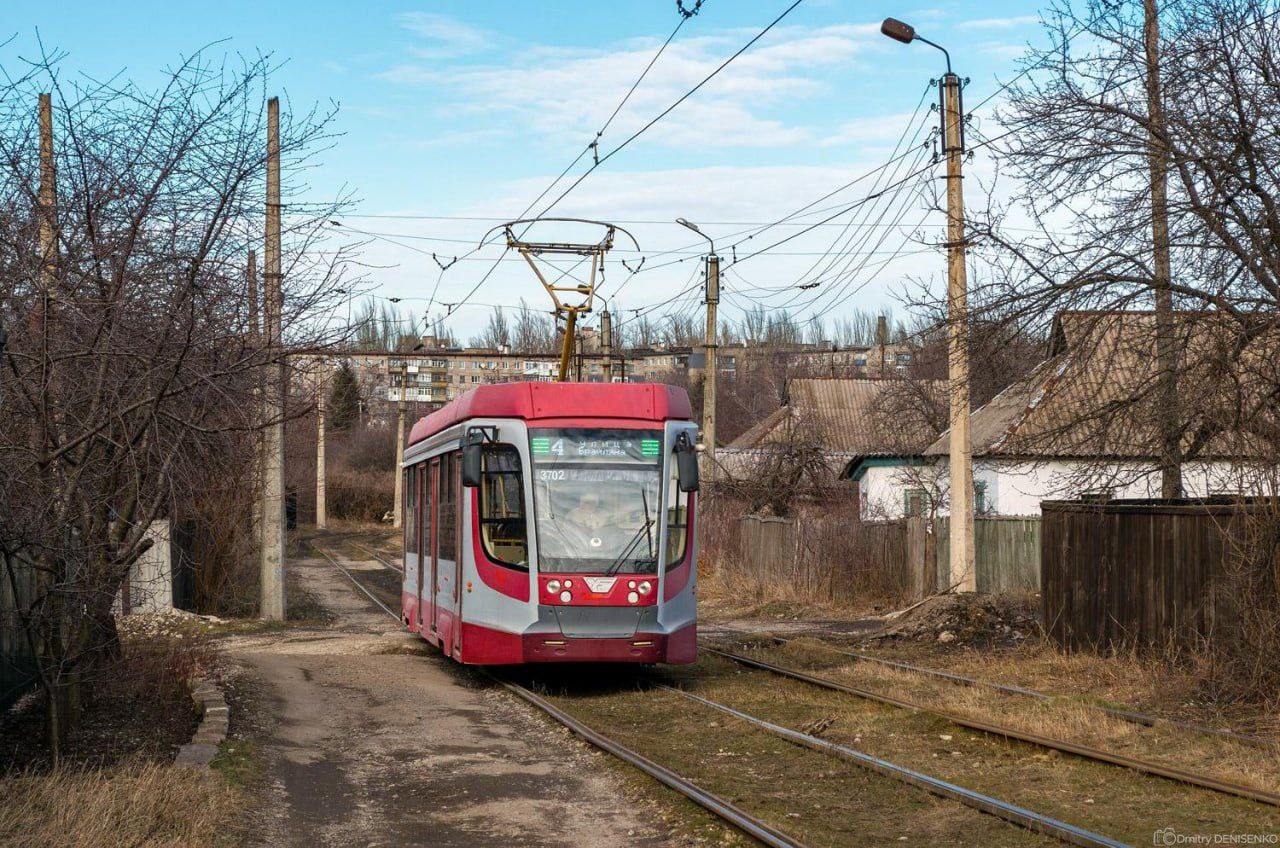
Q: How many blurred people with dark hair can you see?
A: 0